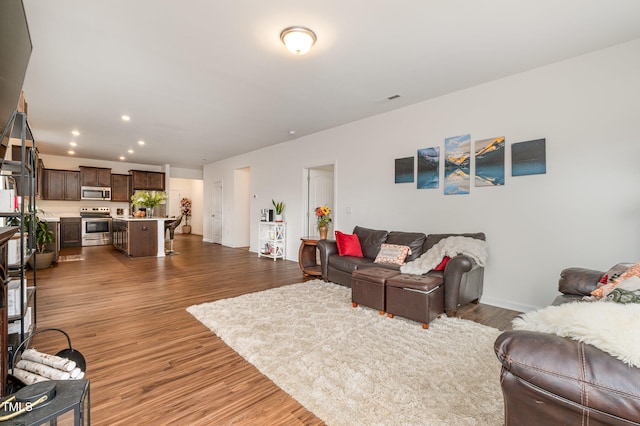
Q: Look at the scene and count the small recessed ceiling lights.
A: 7